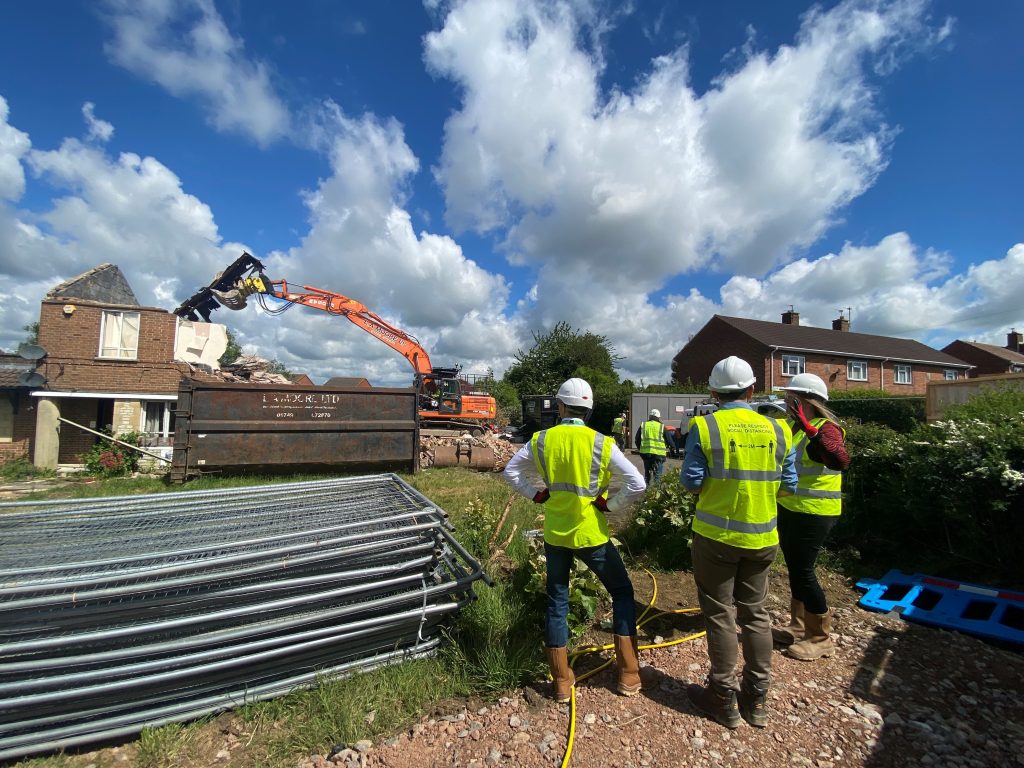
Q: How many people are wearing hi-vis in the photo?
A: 5